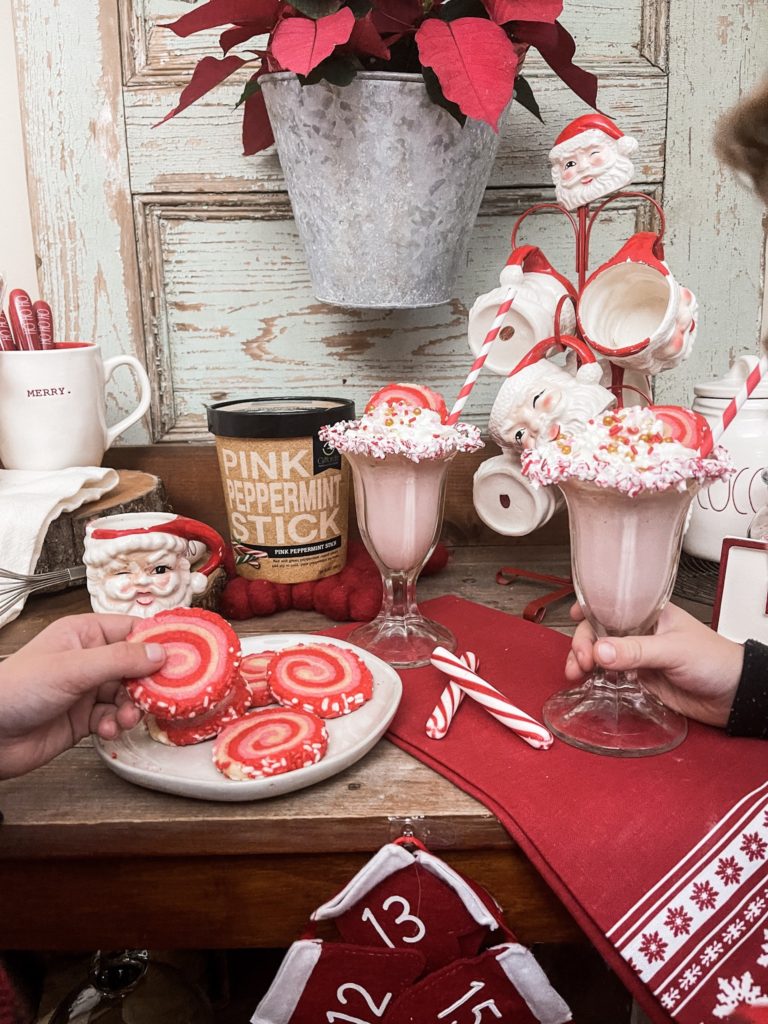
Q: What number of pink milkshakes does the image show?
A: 2